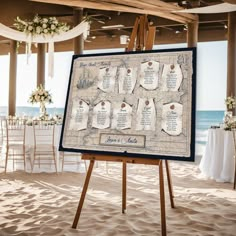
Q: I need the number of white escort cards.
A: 9